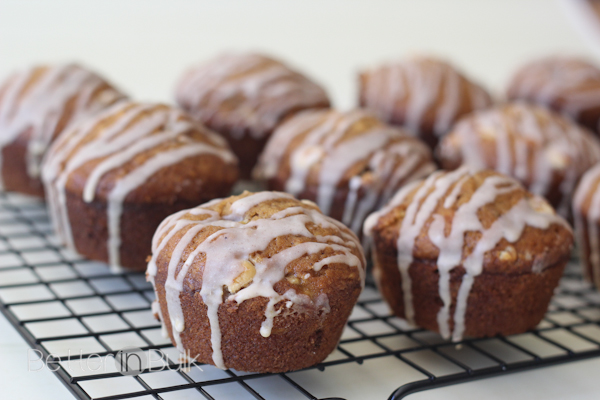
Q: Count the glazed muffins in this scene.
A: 10